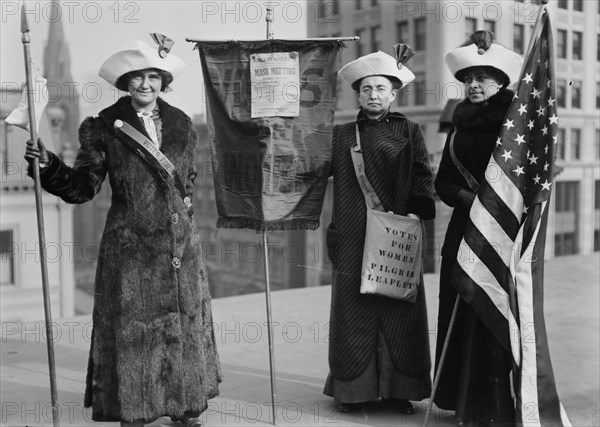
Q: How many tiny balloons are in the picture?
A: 0